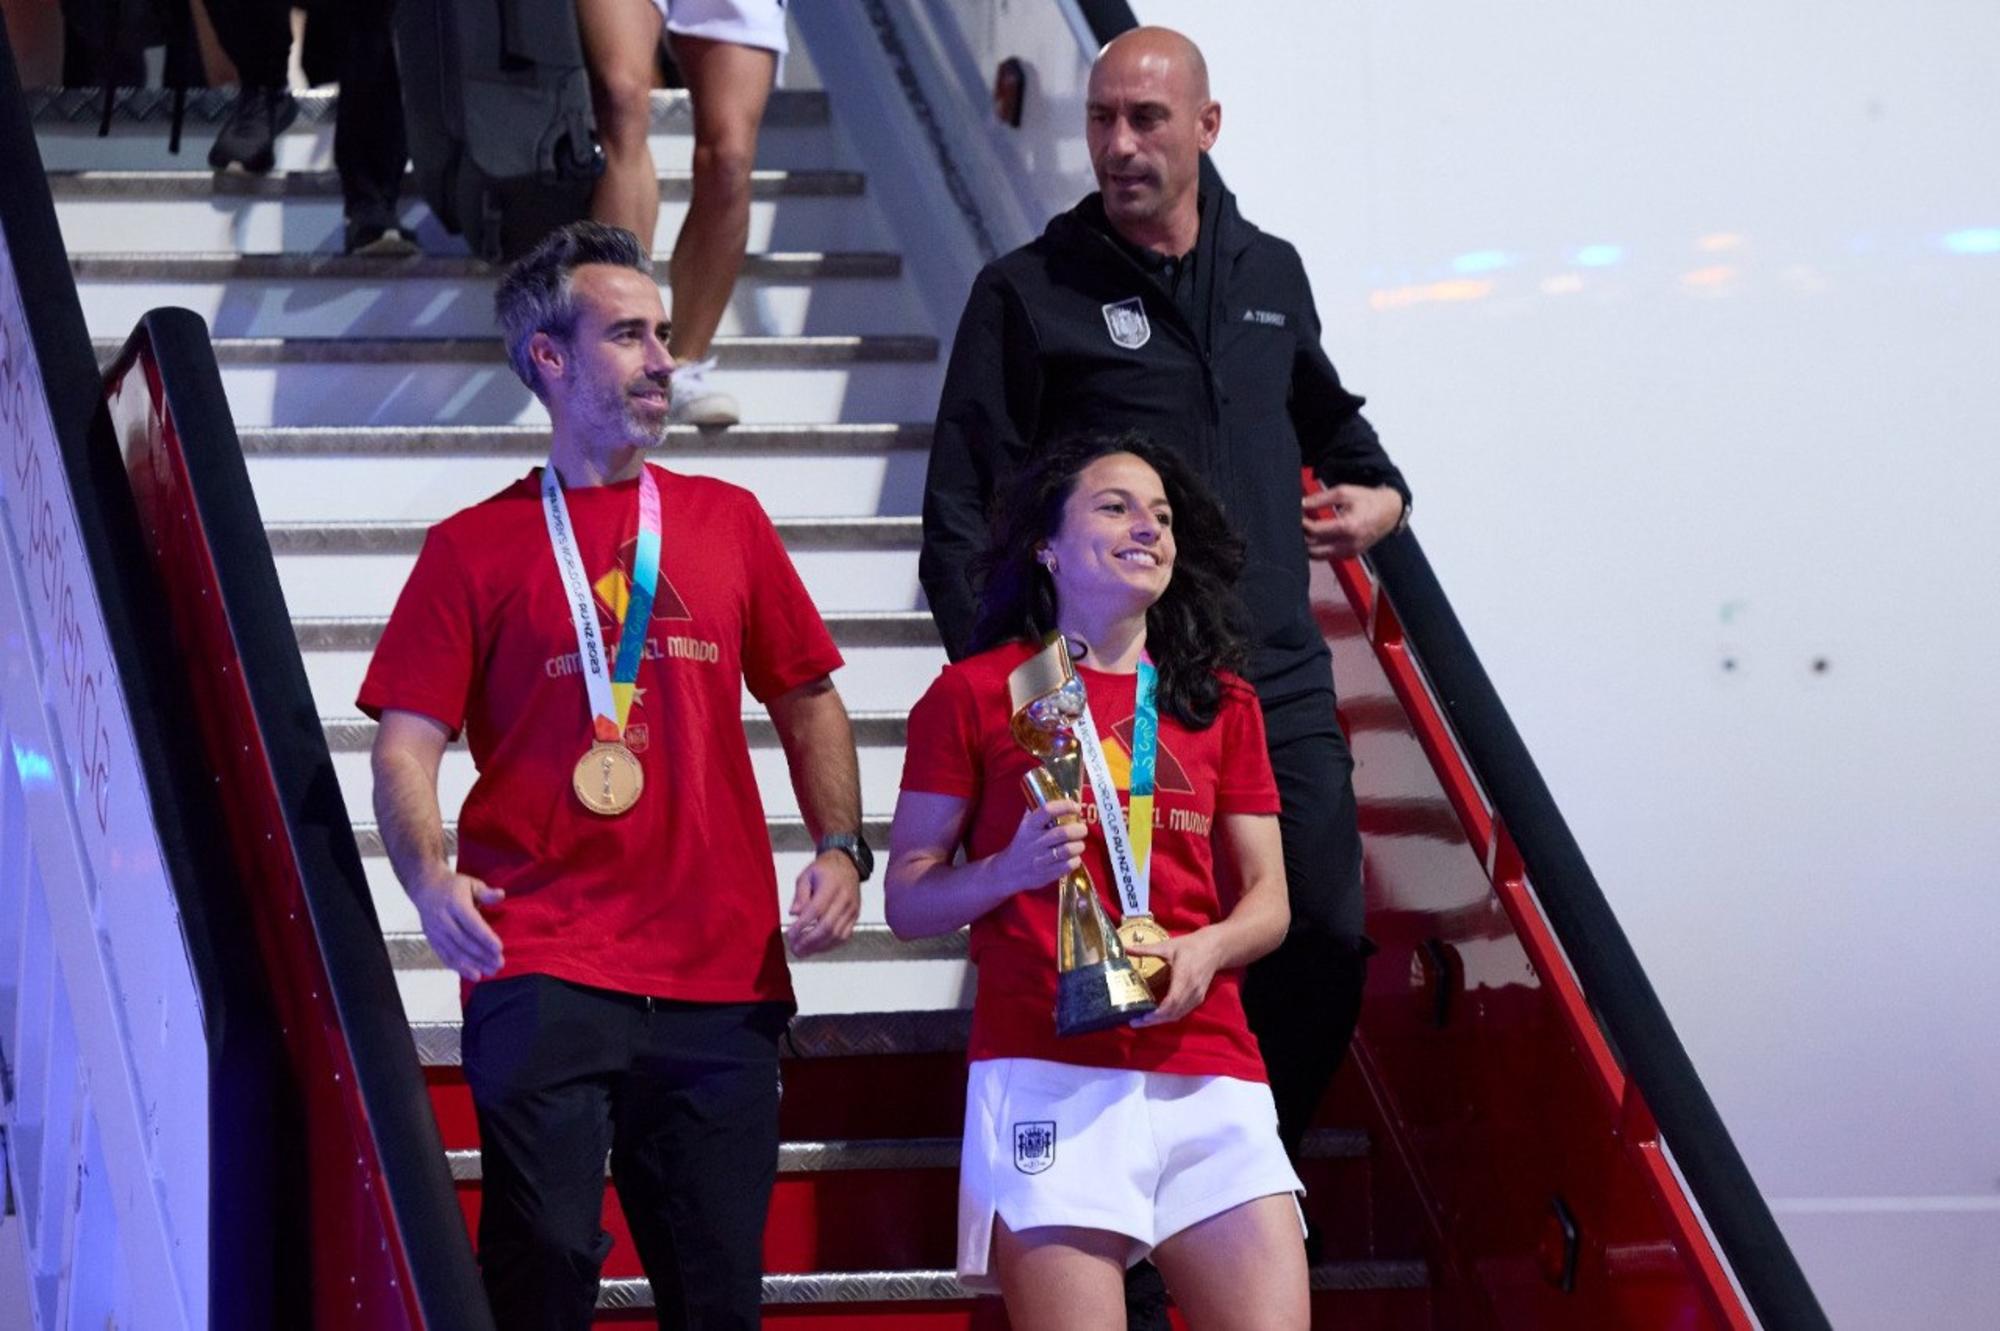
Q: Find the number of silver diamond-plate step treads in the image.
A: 13